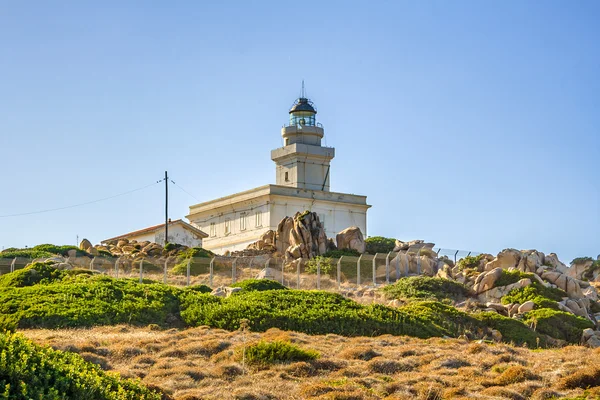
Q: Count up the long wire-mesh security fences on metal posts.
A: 1